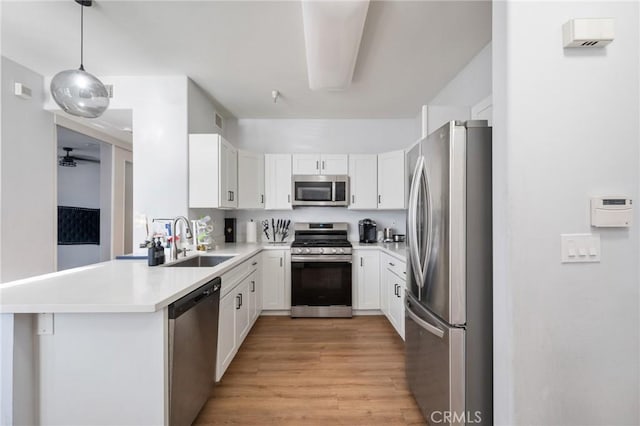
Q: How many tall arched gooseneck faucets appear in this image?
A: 1